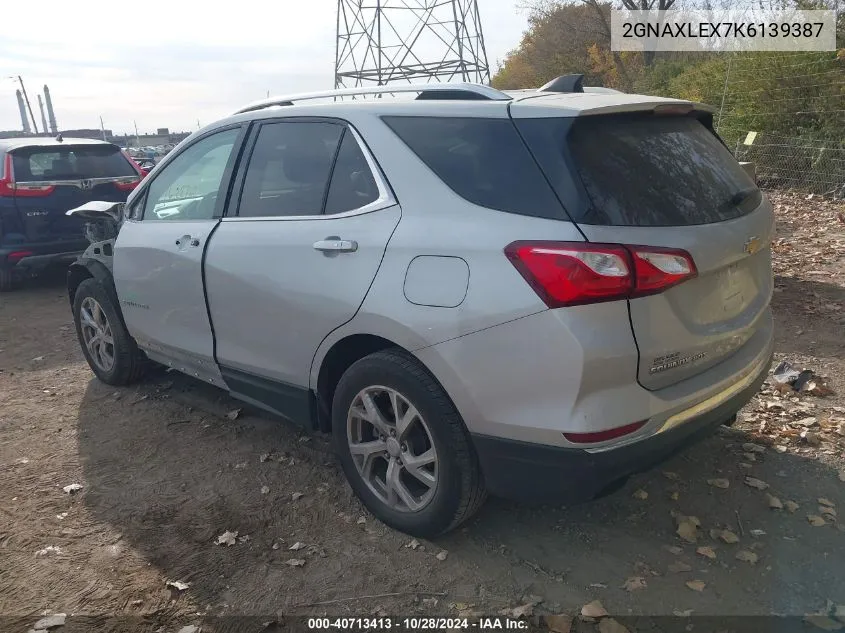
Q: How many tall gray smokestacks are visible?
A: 3